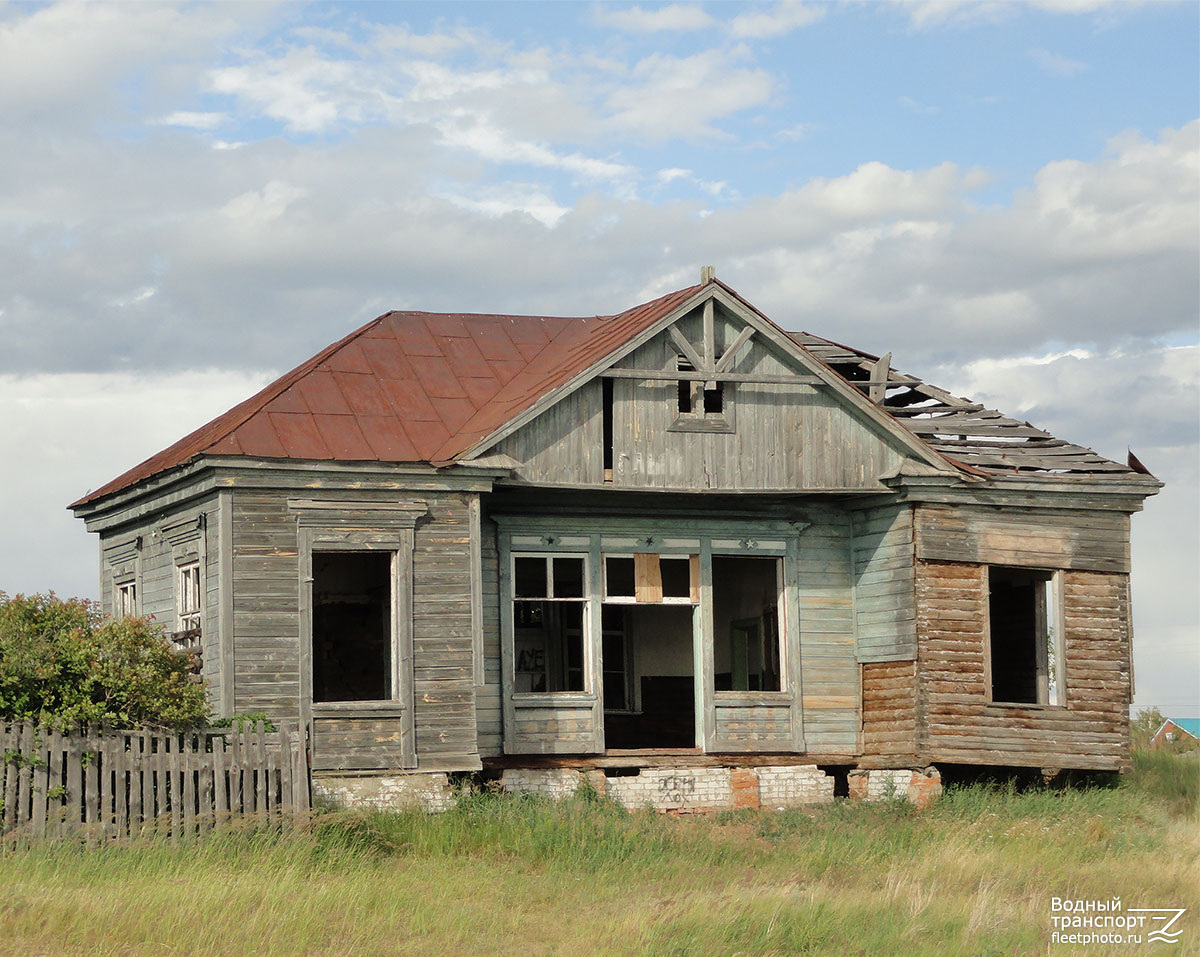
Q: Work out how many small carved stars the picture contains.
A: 3